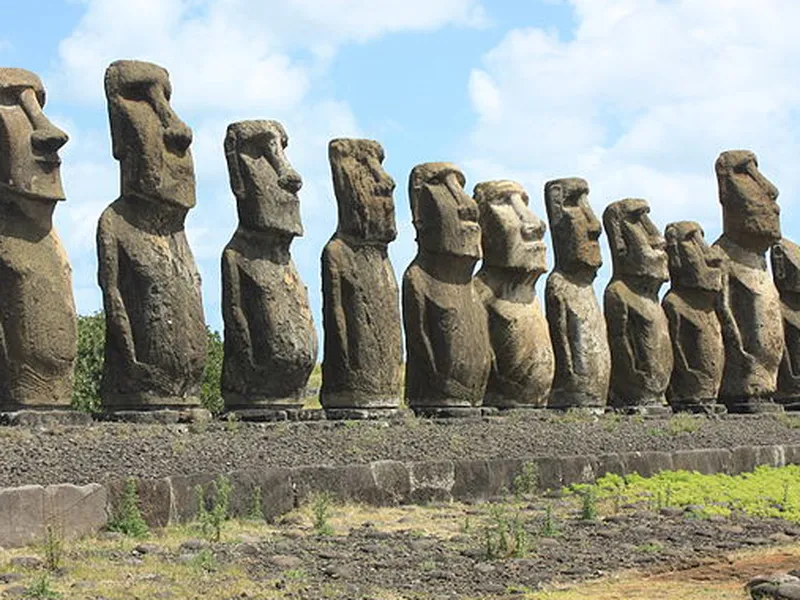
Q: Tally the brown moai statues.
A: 11